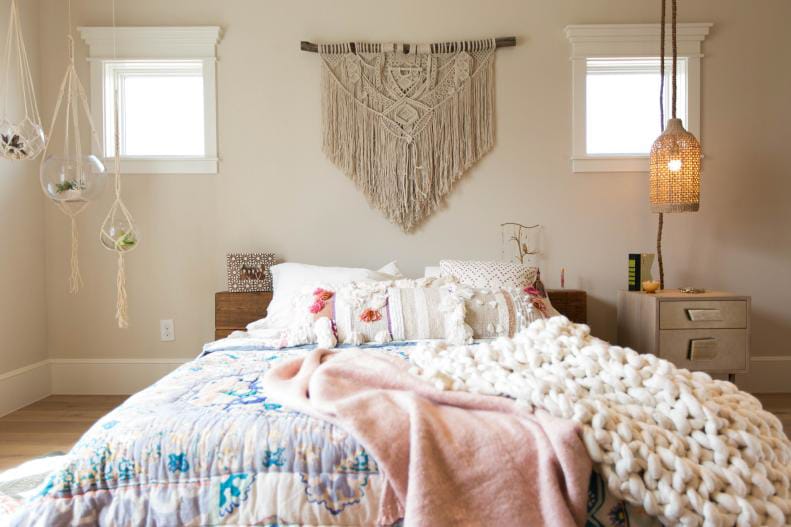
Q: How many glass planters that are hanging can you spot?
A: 3